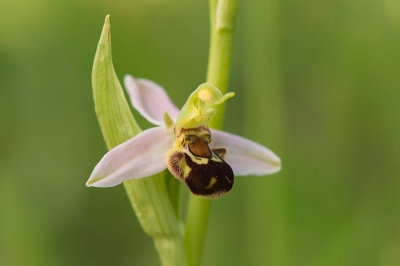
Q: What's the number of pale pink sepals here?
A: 3